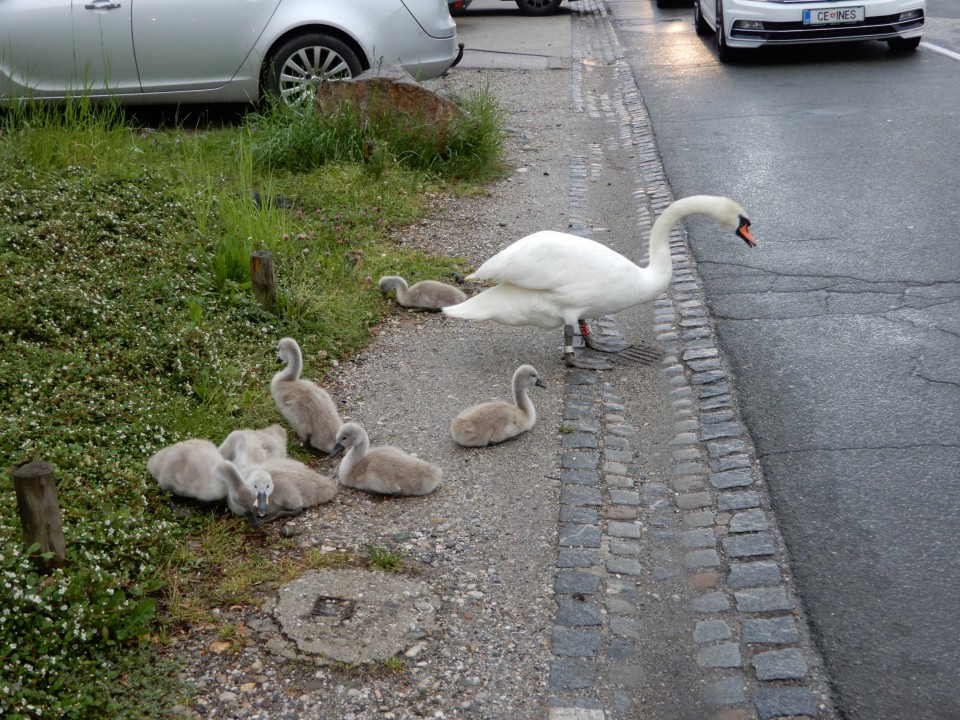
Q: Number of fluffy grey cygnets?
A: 7